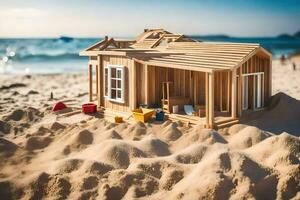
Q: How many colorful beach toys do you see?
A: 5